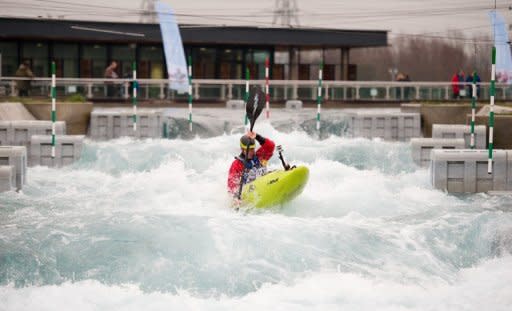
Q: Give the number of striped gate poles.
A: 8